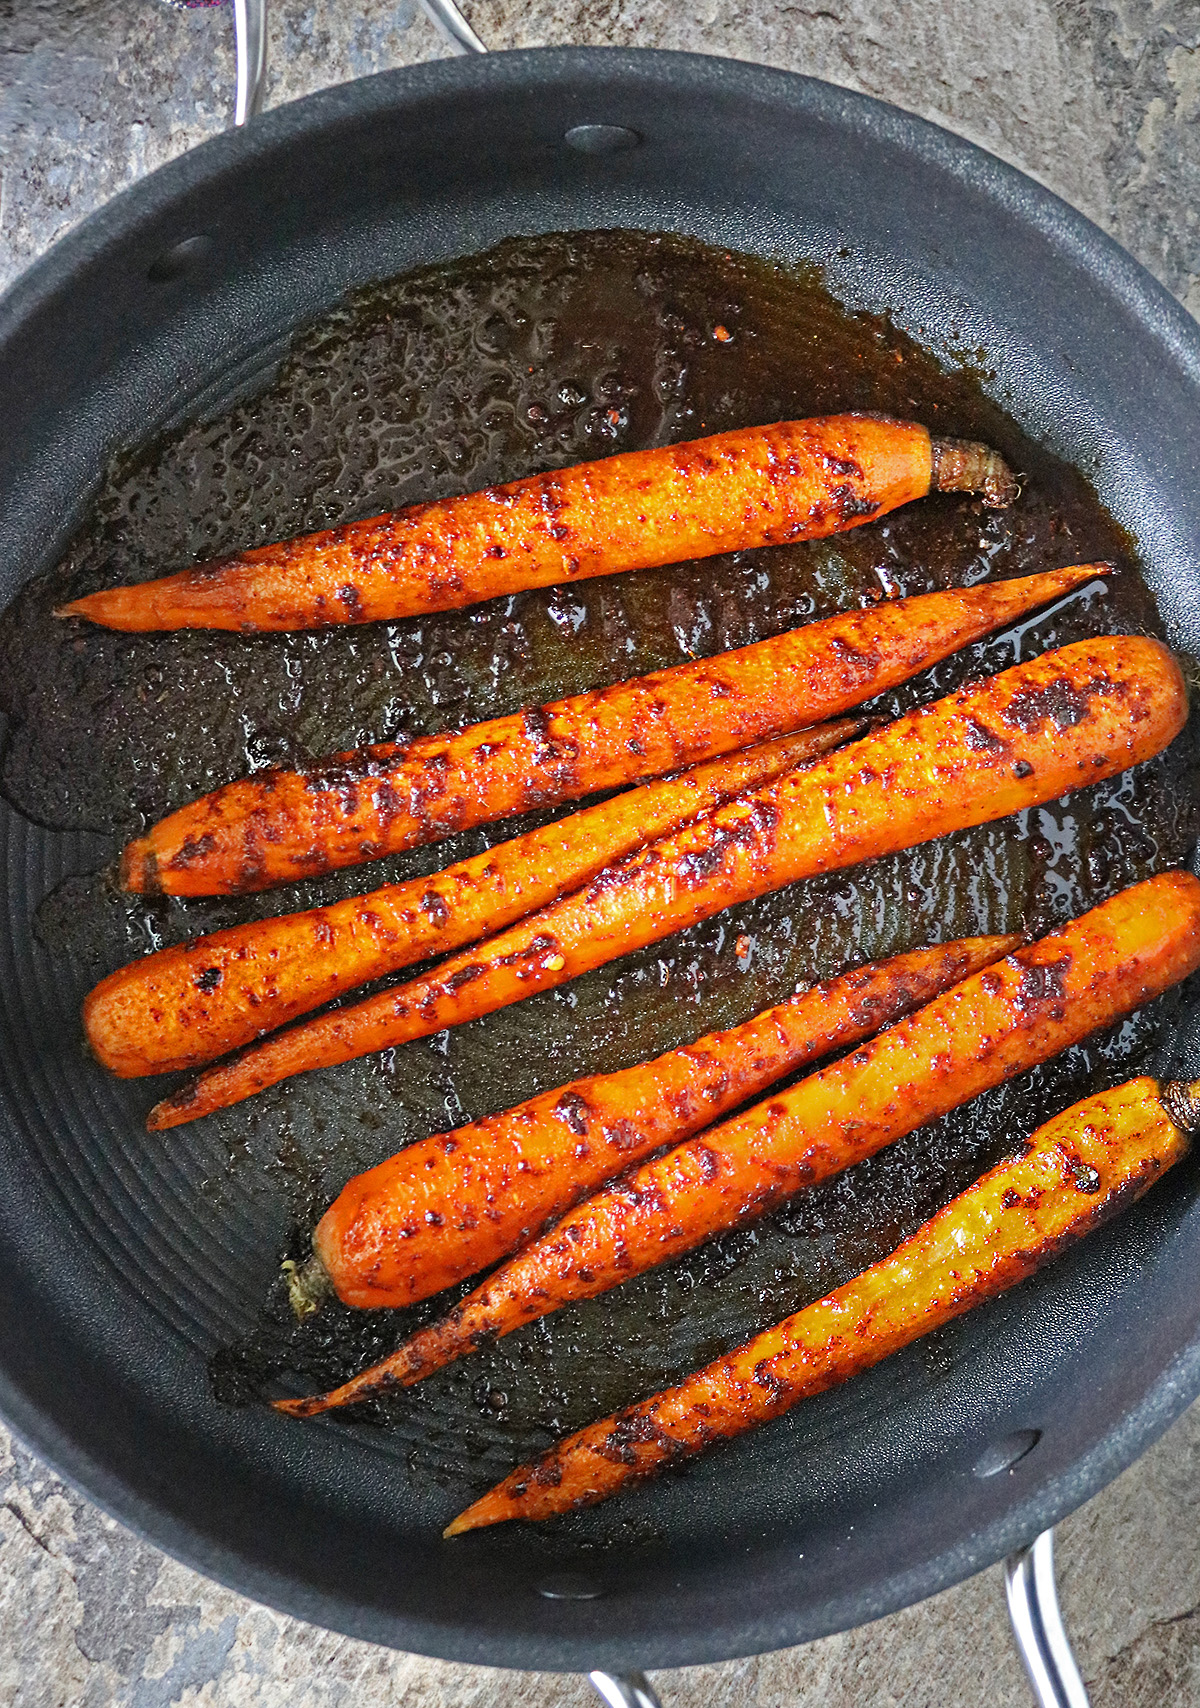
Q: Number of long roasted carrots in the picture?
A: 7